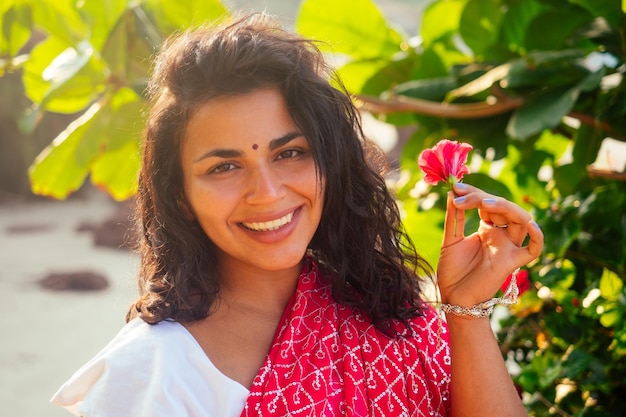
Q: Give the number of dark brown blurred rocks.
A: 3